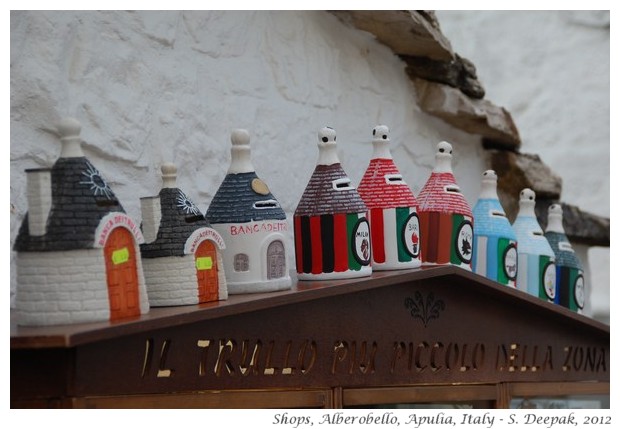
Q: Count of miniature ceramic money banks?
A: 9